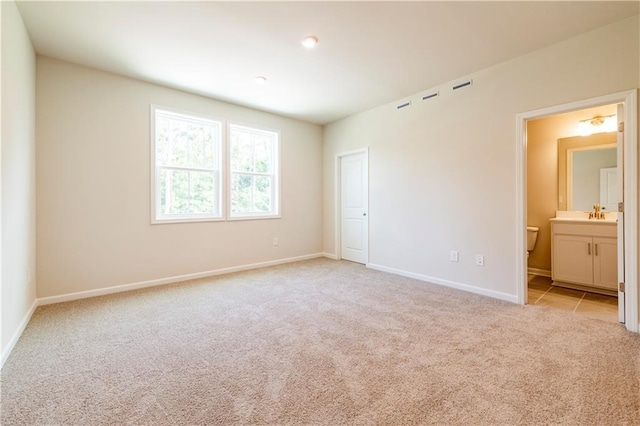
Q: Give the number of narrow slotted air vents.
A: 3